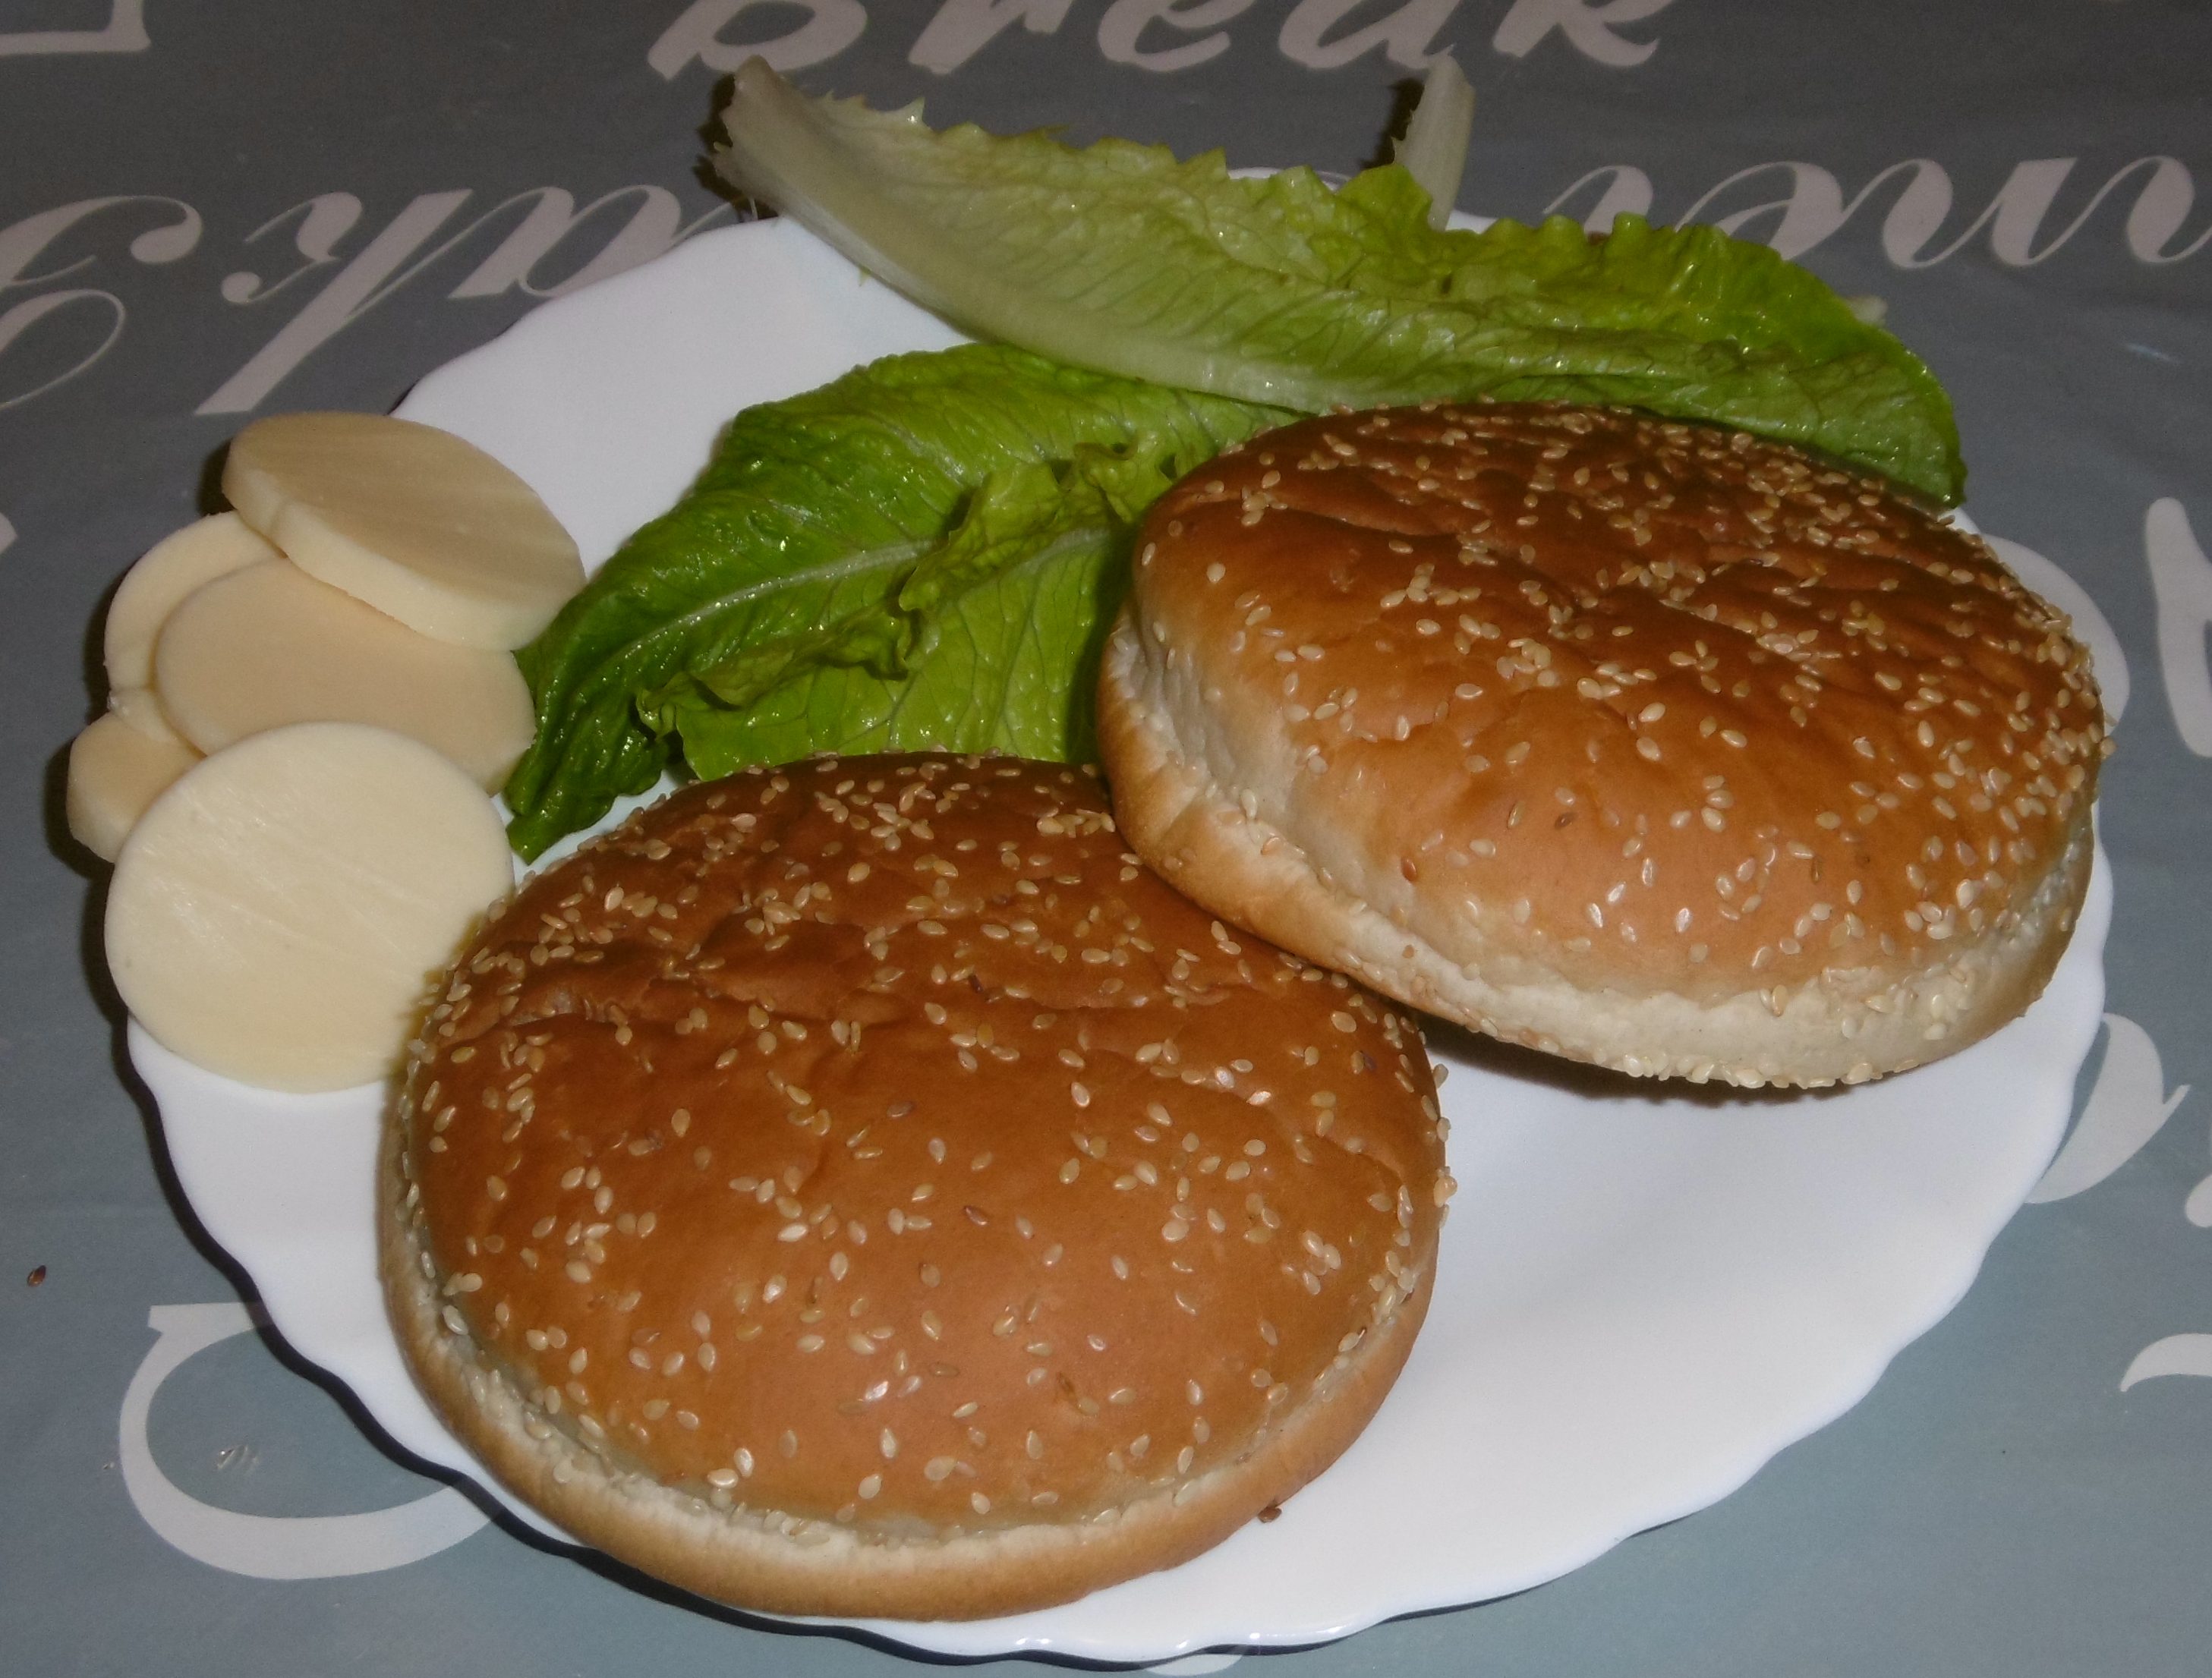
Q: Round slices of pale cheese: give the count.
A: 5